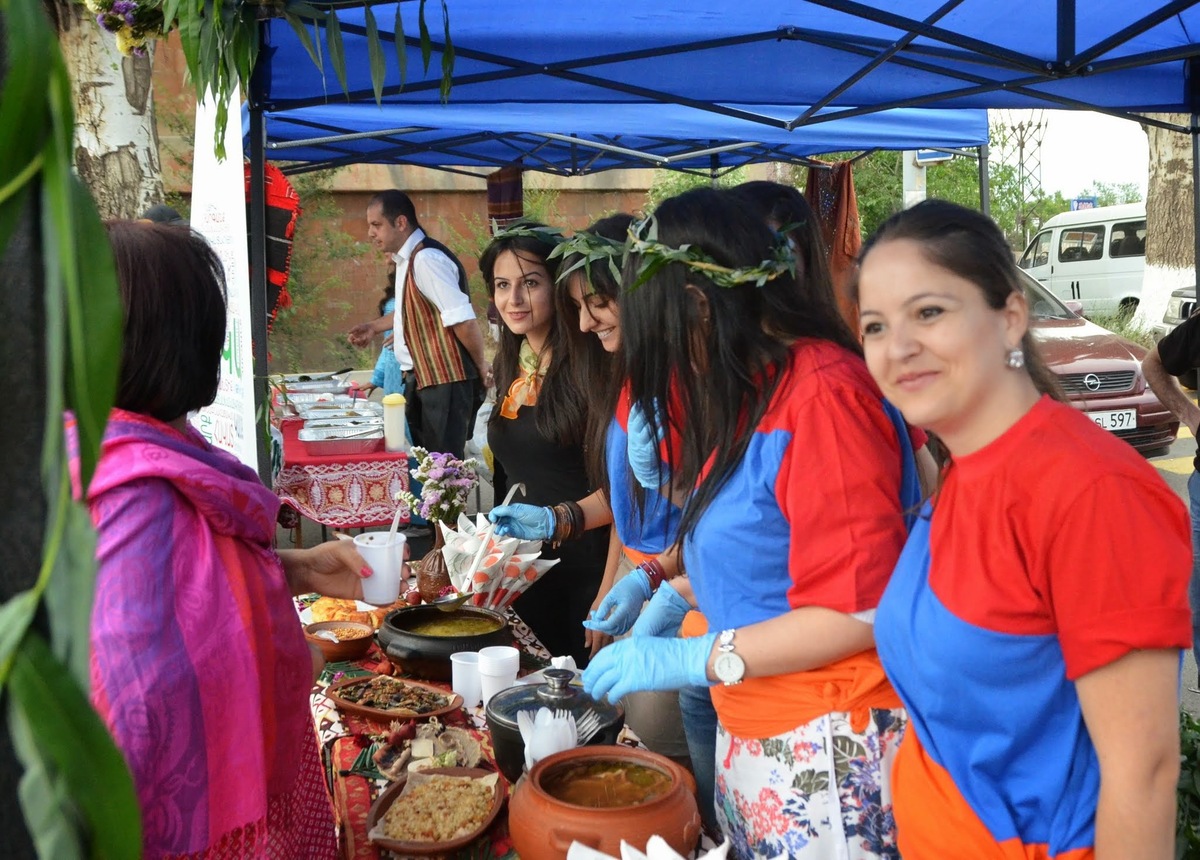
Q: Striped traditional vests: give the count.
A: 1